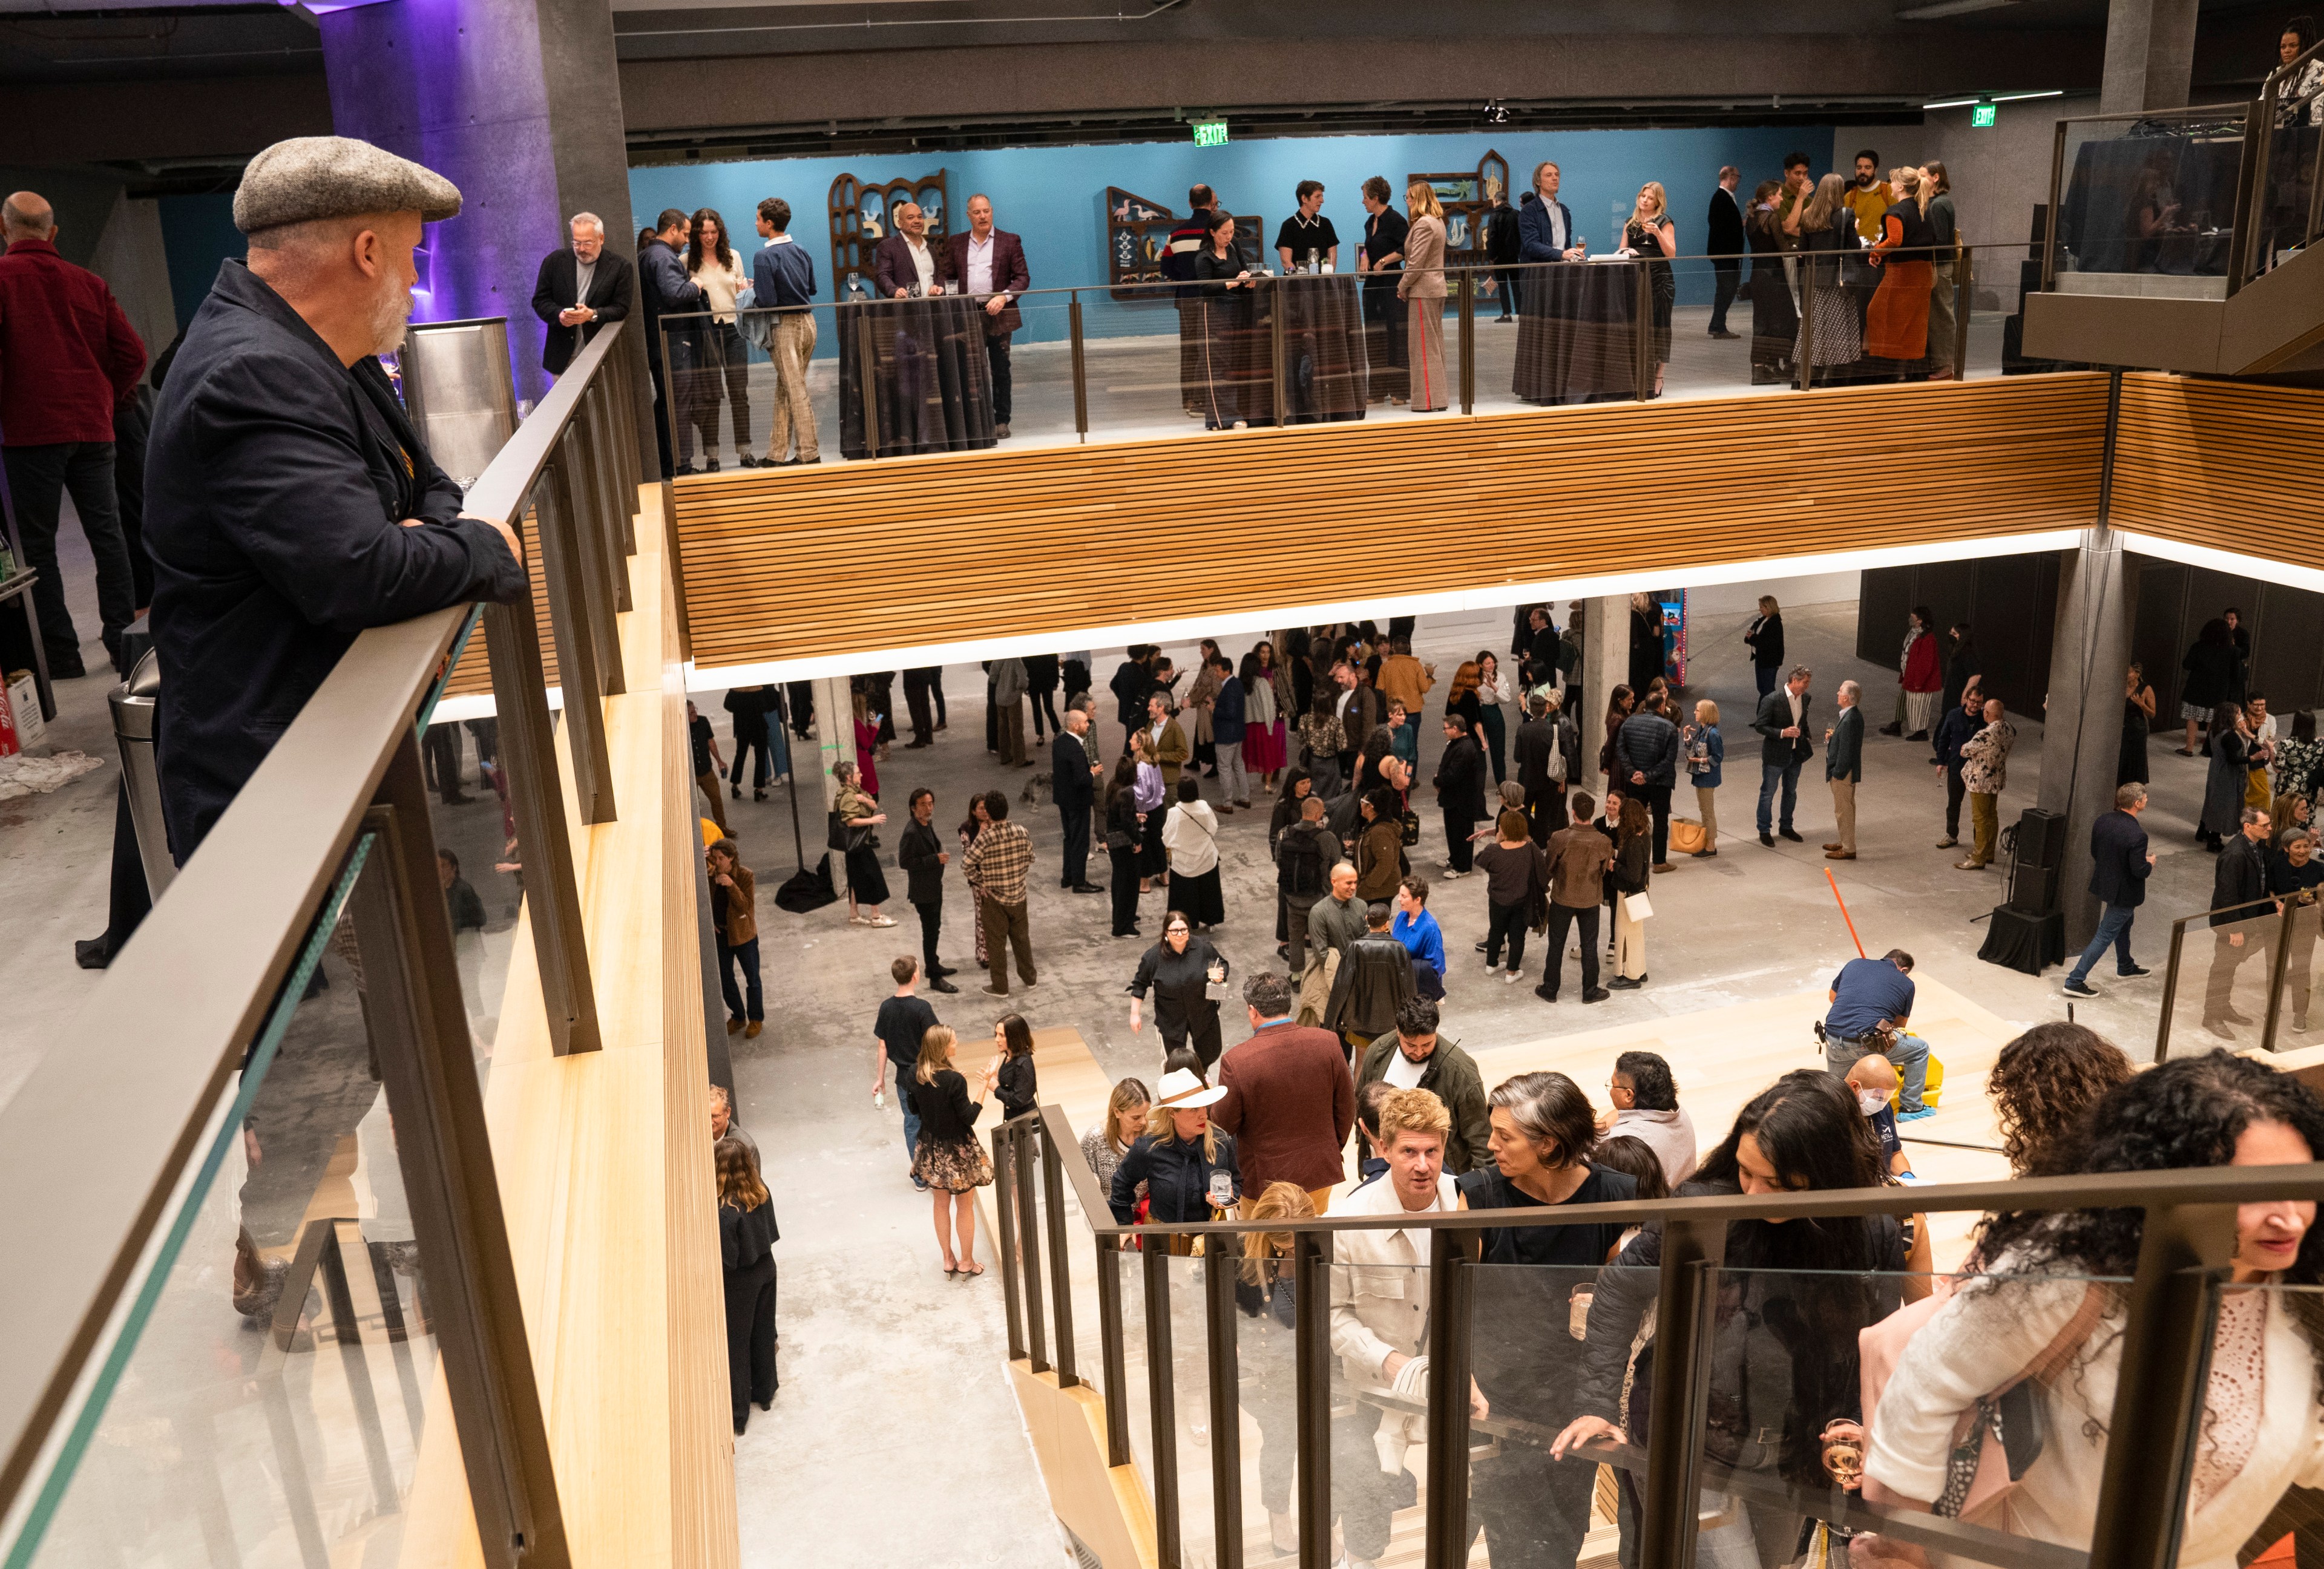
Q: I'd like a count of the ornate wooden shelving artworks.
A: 3